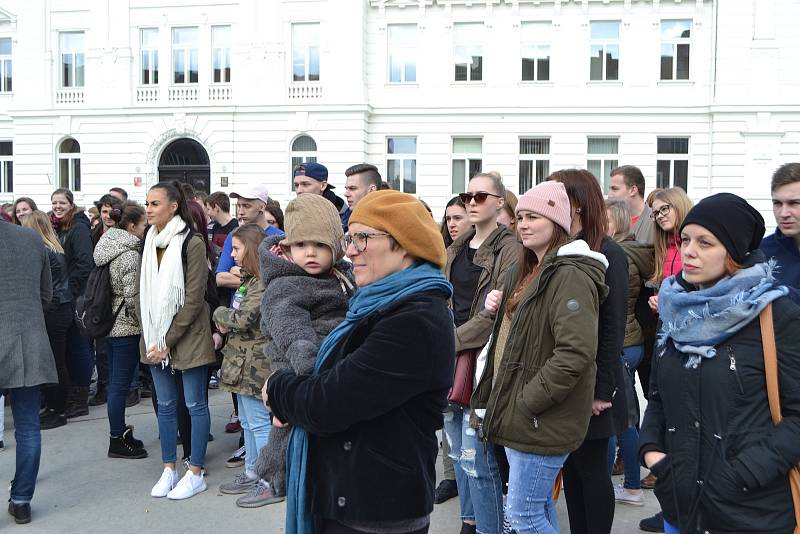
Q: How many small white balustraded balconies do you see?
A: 5